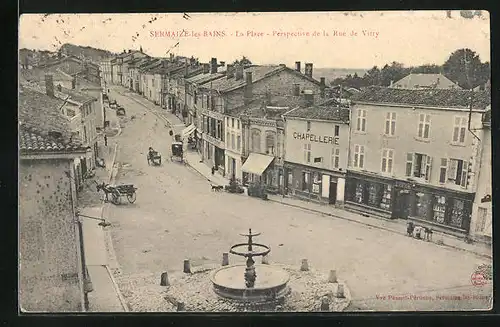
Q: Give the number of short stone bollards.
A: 9